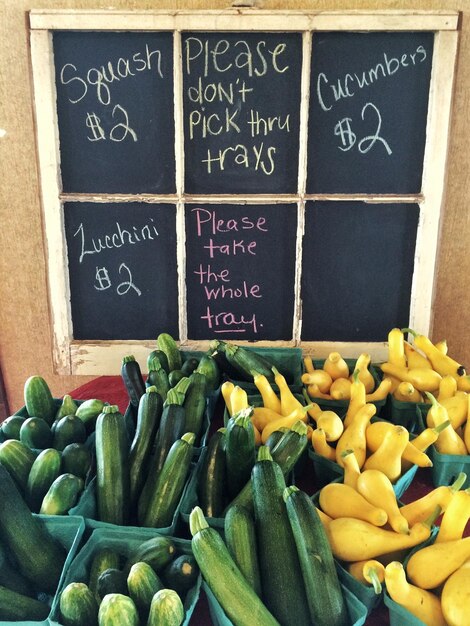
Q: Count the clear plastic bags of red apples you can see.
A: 0